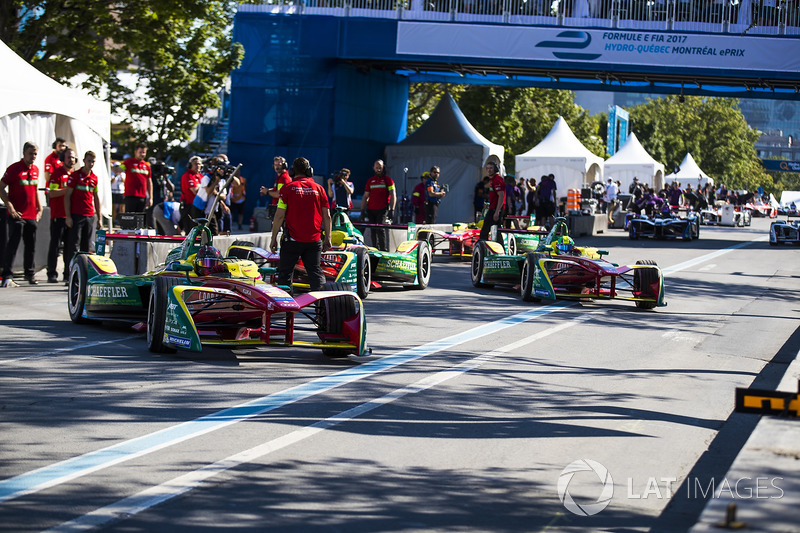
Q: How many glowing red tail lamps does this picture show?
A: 0